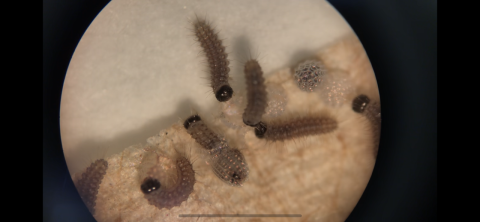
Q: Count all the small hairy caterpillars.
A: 7